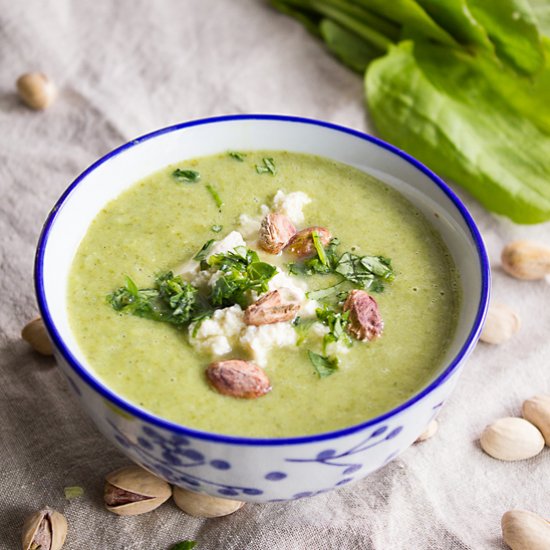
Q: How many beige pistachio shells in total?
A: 11